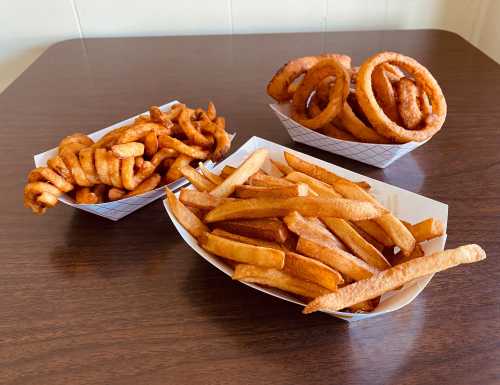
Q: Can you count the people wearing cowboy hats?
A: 0